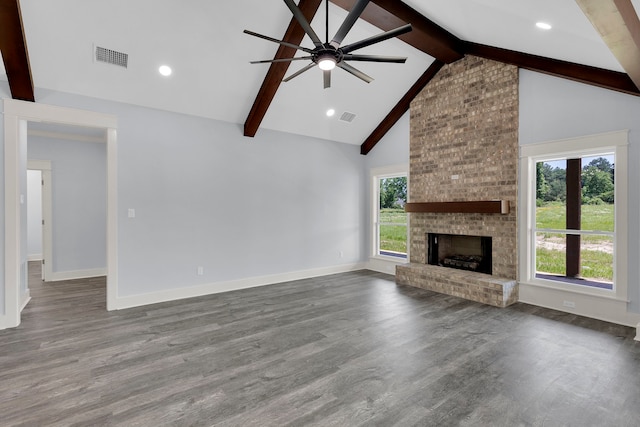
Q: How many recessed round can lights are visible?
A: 3